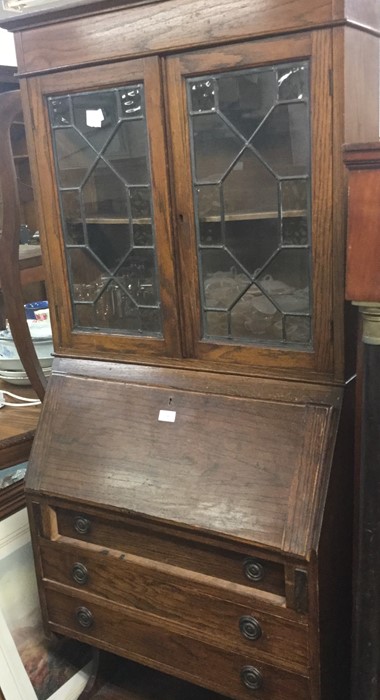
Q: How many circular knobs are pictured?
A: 6